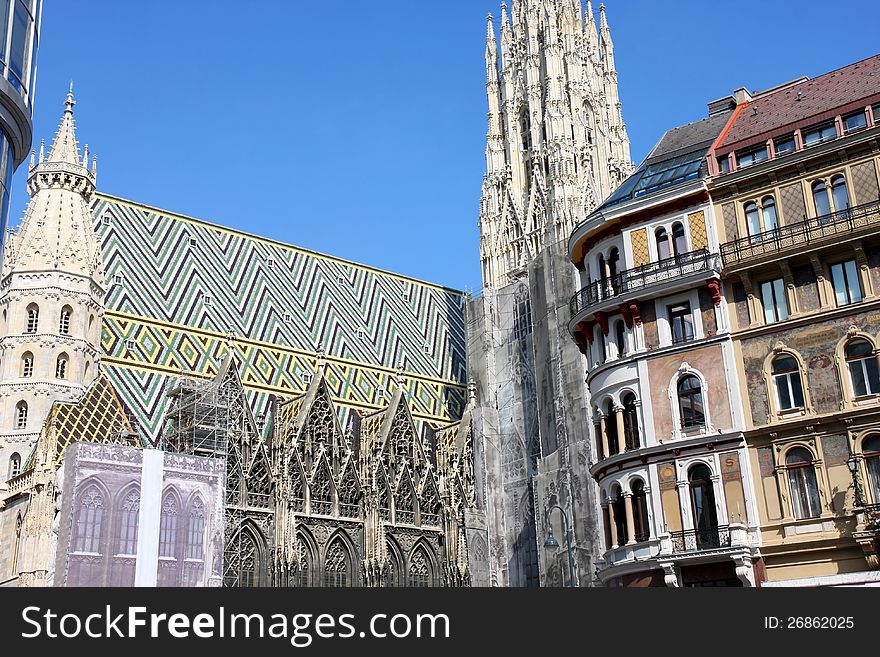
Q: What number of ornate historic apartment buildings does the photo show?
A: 2